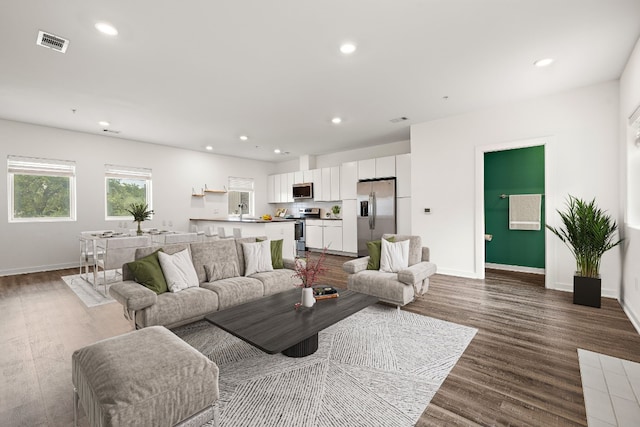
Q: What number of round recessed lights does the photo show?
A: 8